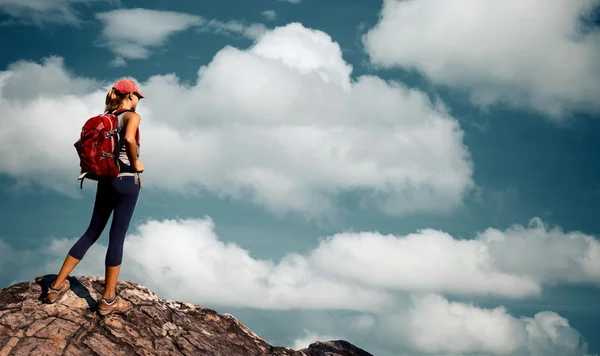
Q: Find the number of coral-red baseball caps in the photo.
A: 1